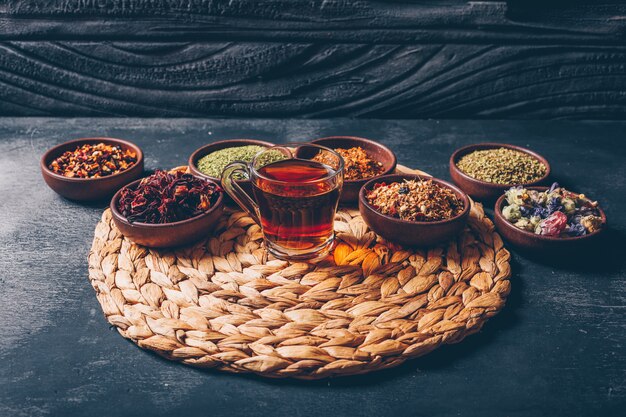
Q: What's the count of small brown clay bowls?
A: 7